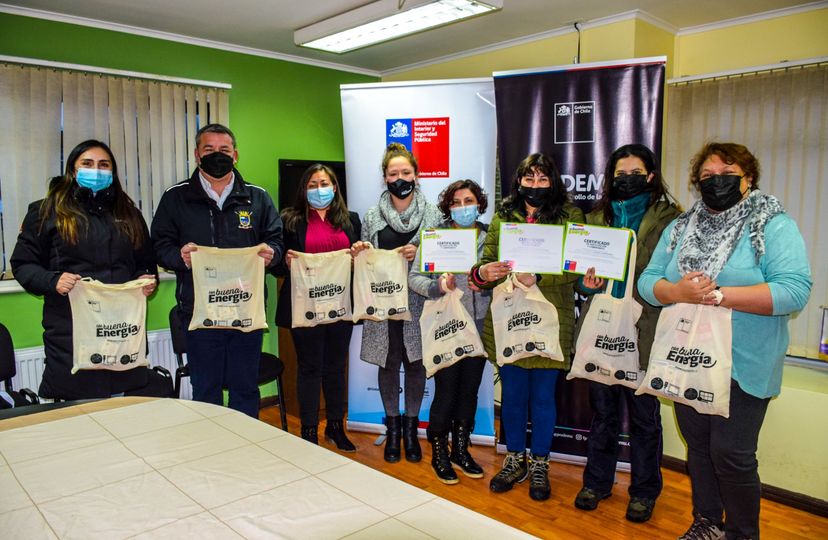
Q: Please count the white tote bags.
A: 8